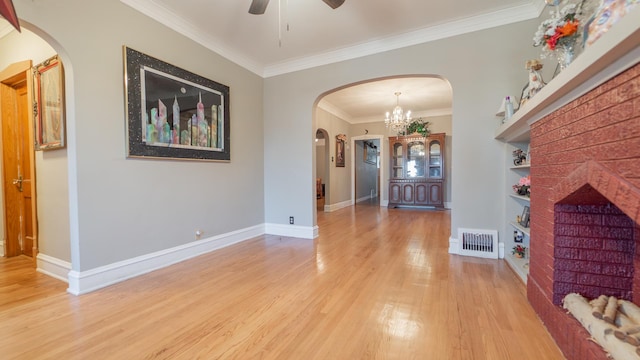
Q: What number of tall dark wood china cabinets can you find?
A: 1